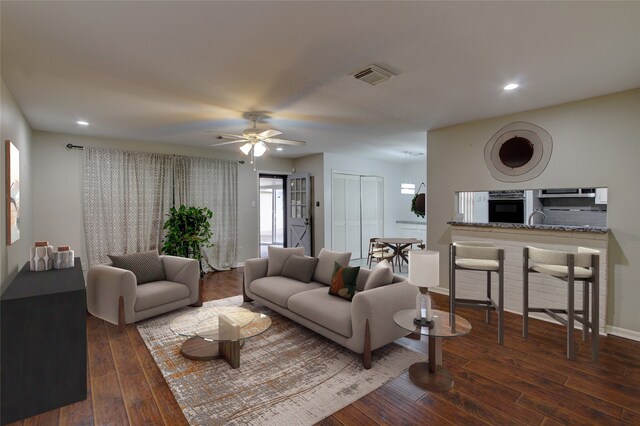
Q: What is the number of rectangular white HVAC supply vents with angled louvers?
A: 1